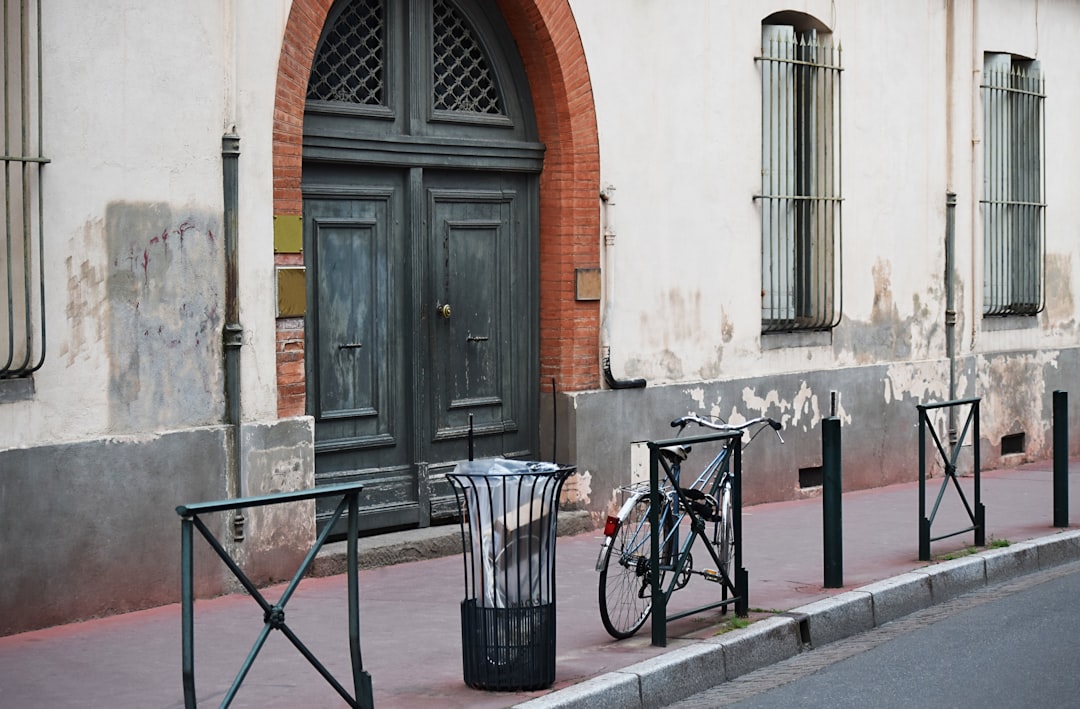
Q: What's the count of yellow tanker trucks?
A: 0